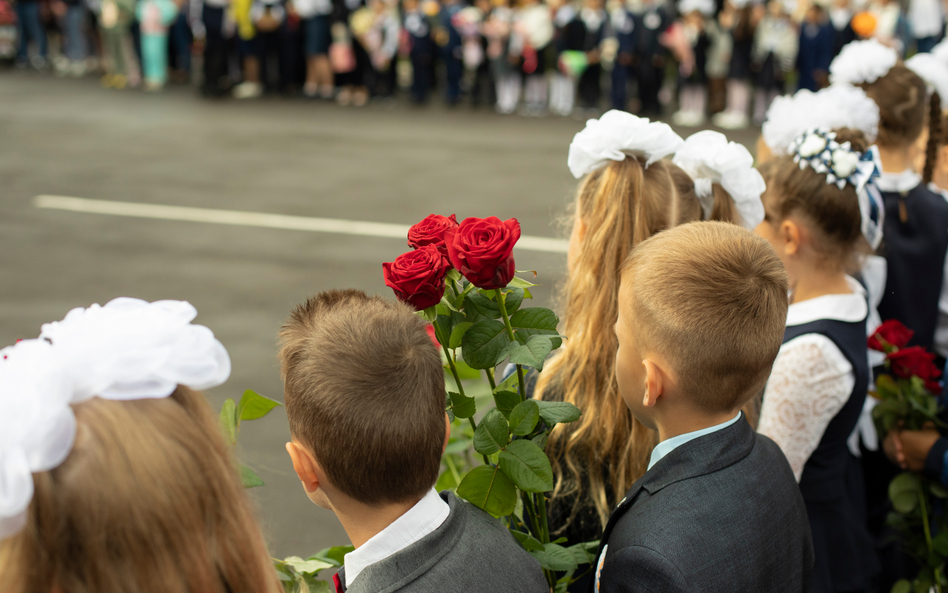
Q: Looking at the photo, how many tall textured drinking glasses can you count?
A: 0